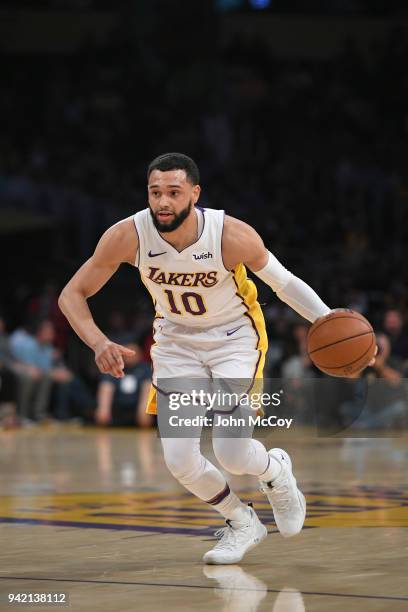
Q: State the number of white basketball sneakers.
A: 2